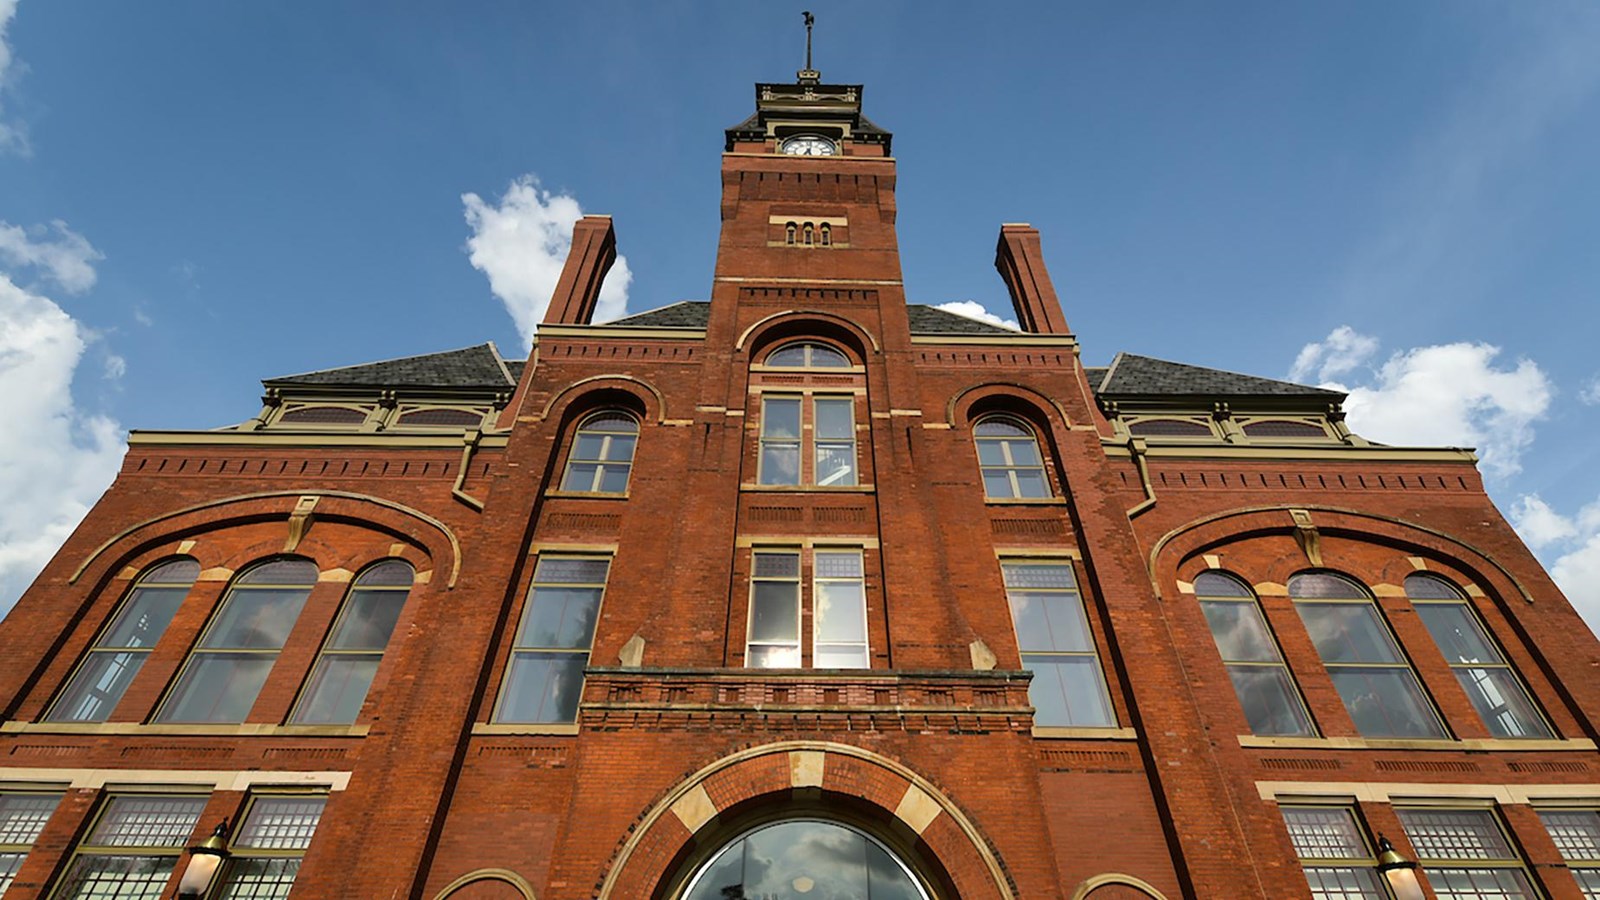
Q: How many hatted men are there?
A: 0